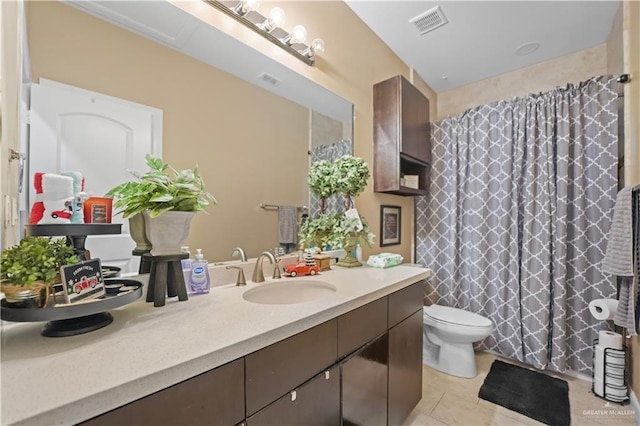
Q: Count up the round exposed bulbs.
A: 4